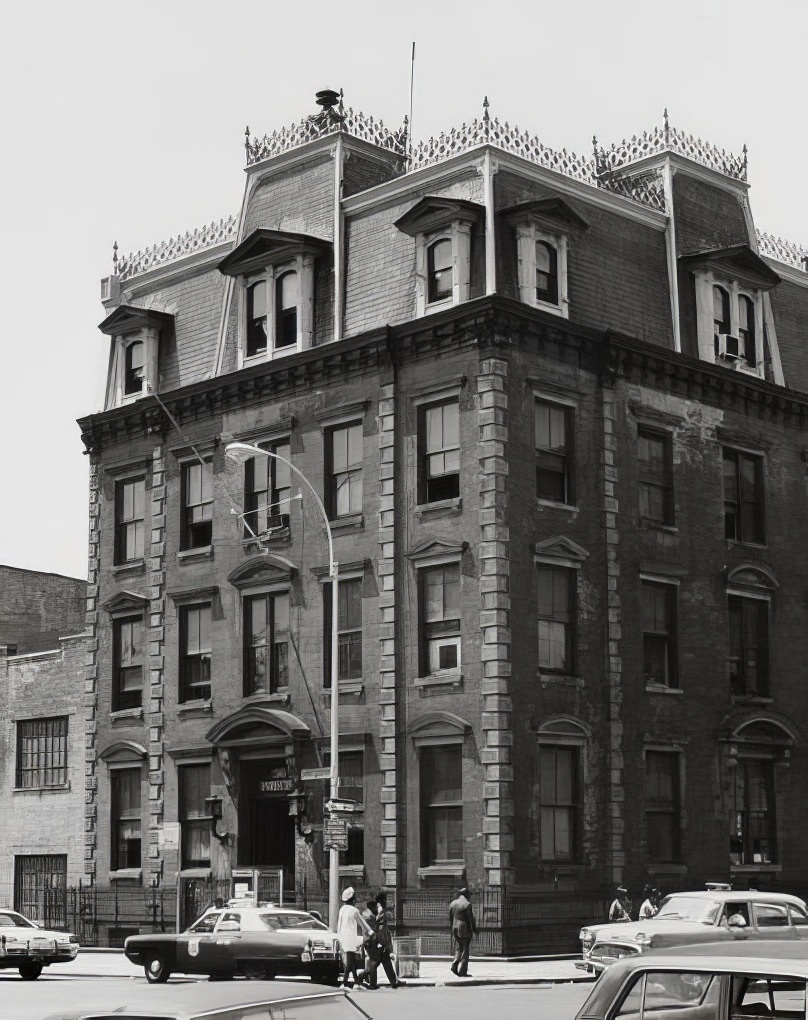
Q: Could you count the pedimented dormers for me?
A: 5